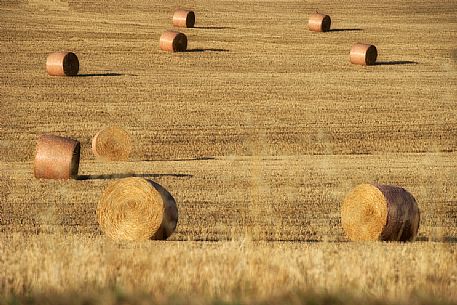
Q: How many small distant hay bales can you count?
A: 5